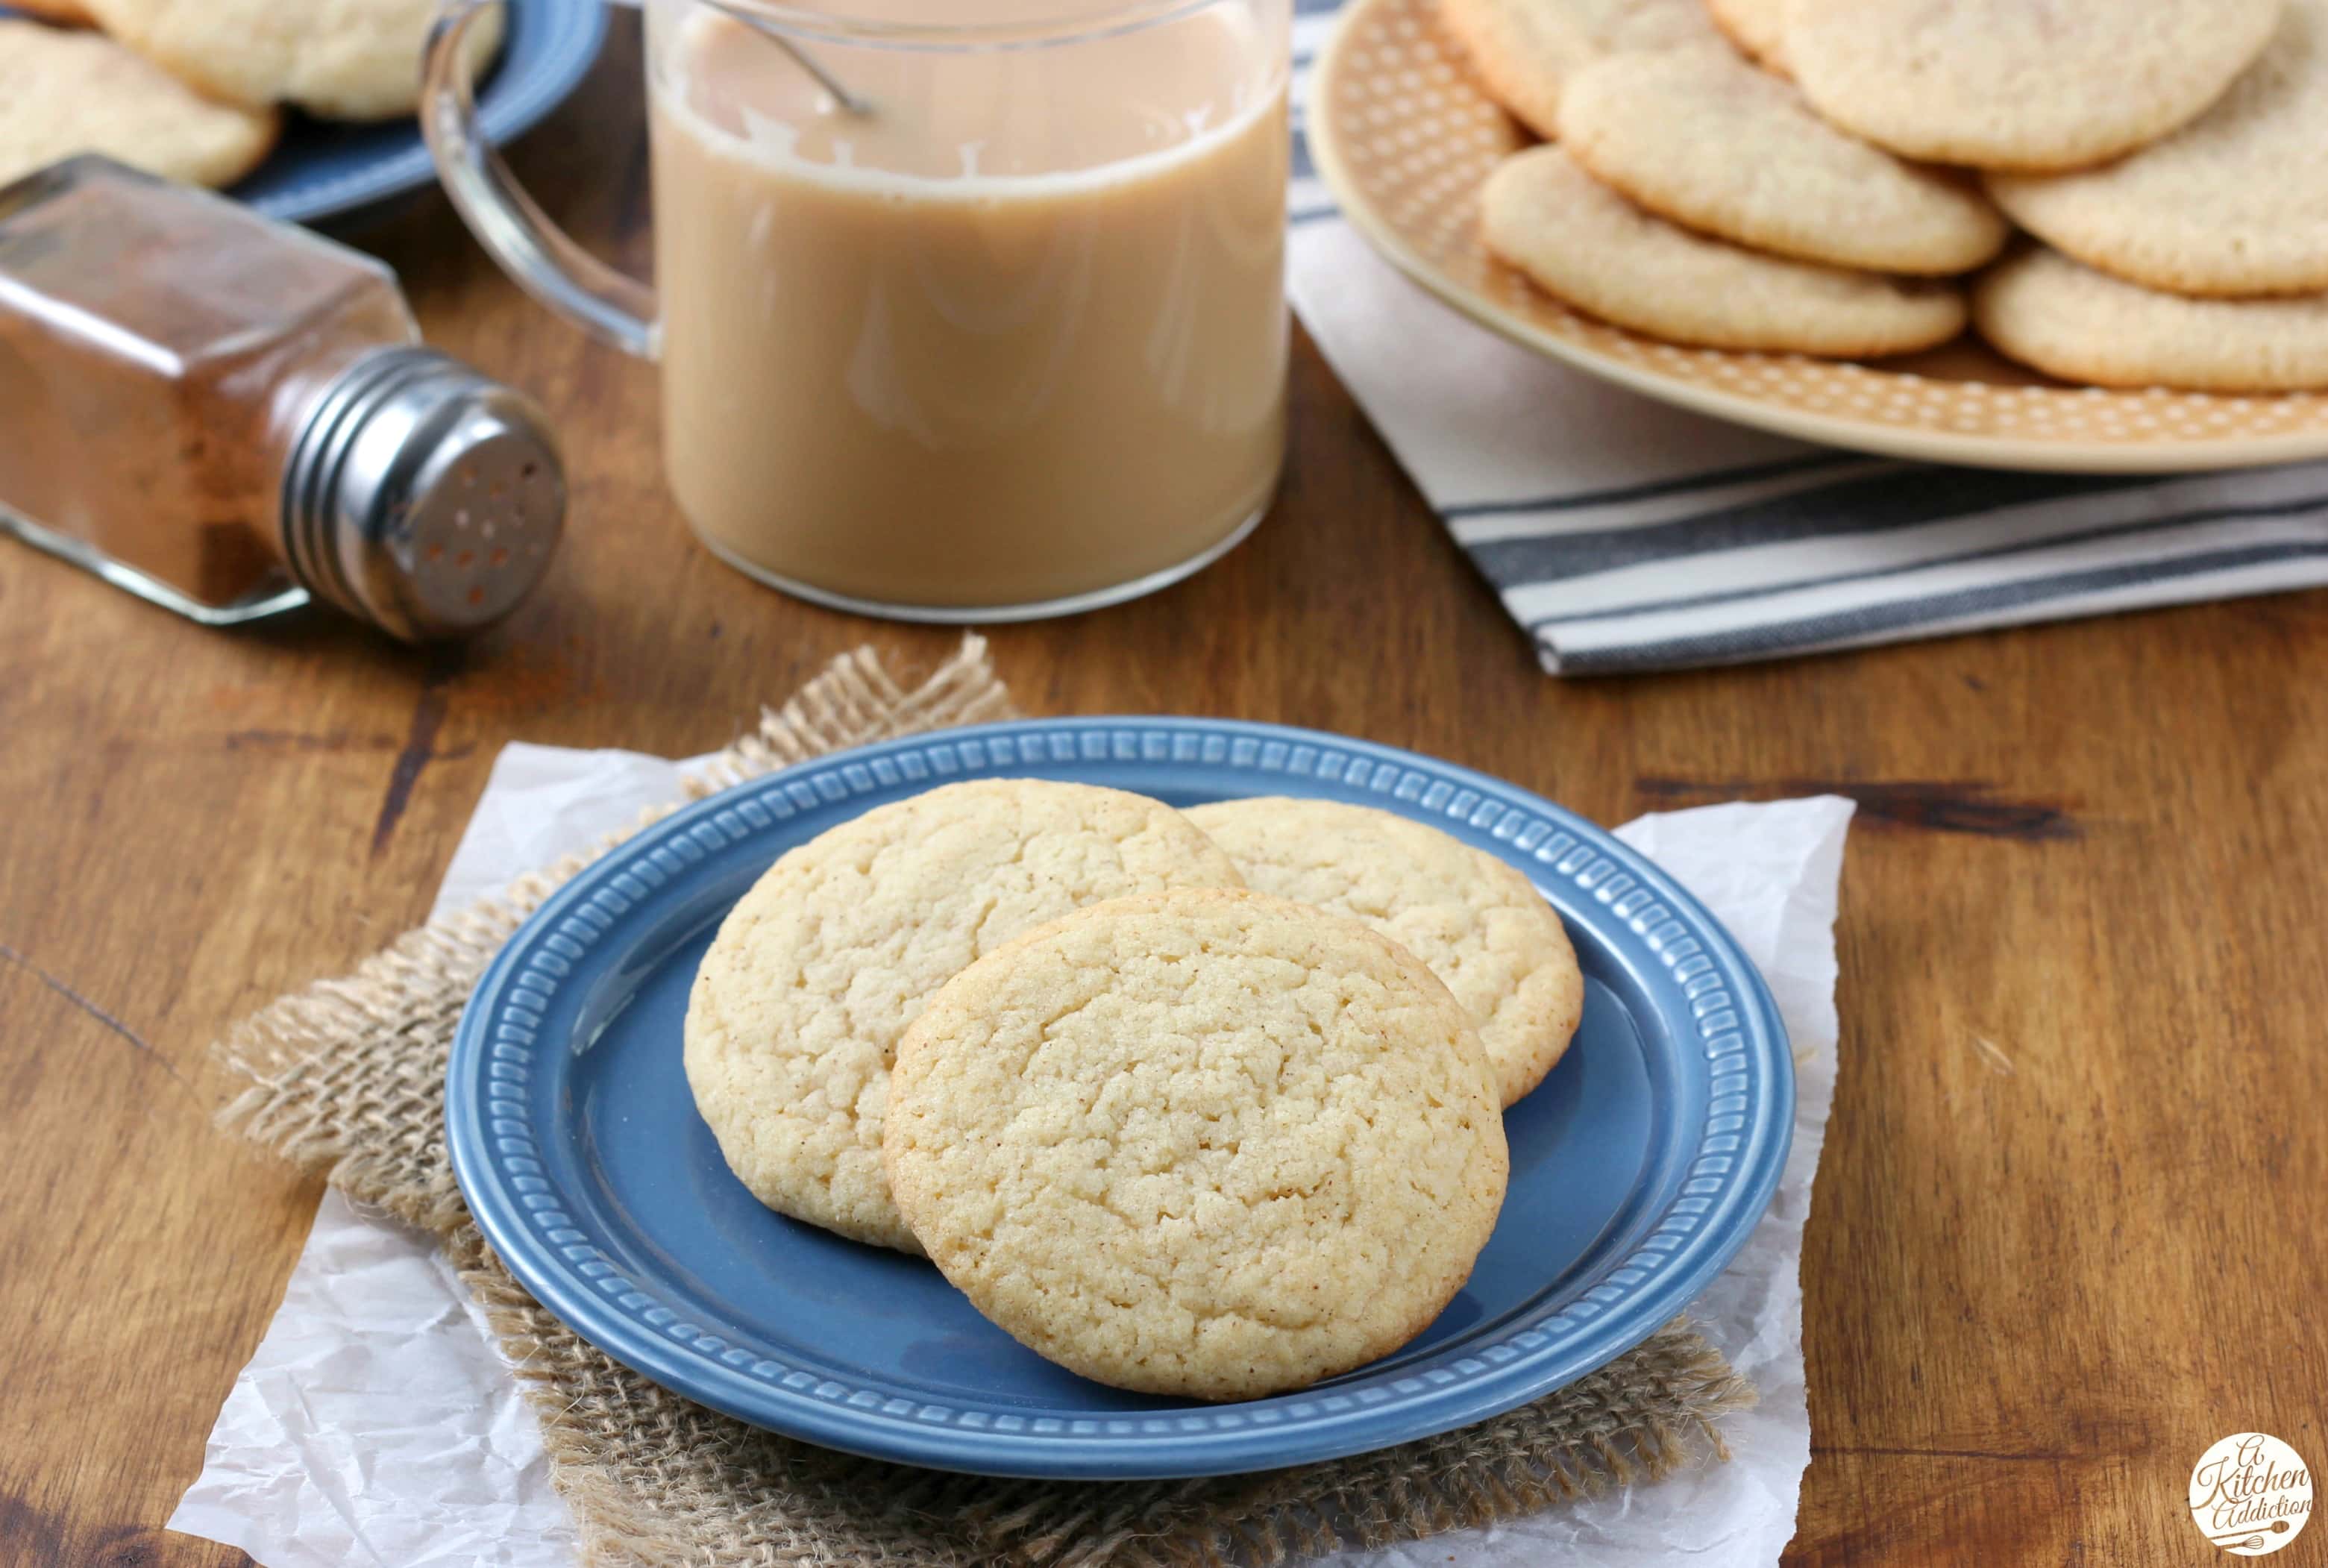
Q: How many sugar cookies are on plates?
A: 12